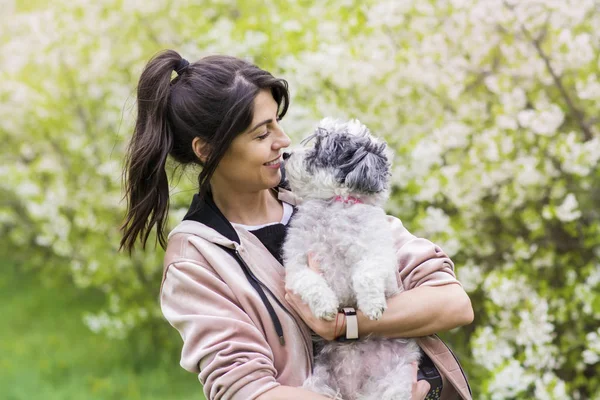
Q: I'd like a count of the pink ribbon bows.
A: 0